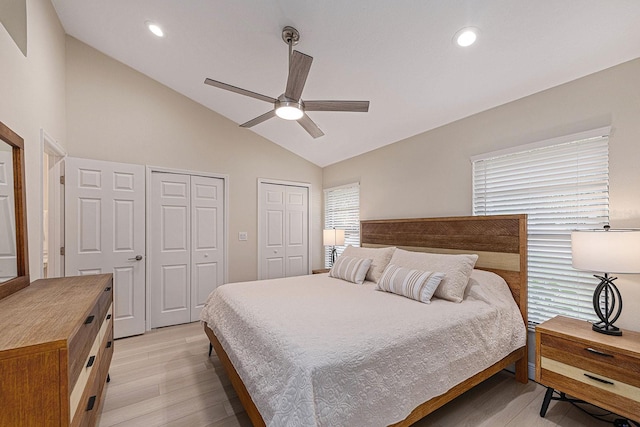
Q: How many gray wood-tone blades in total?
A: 5